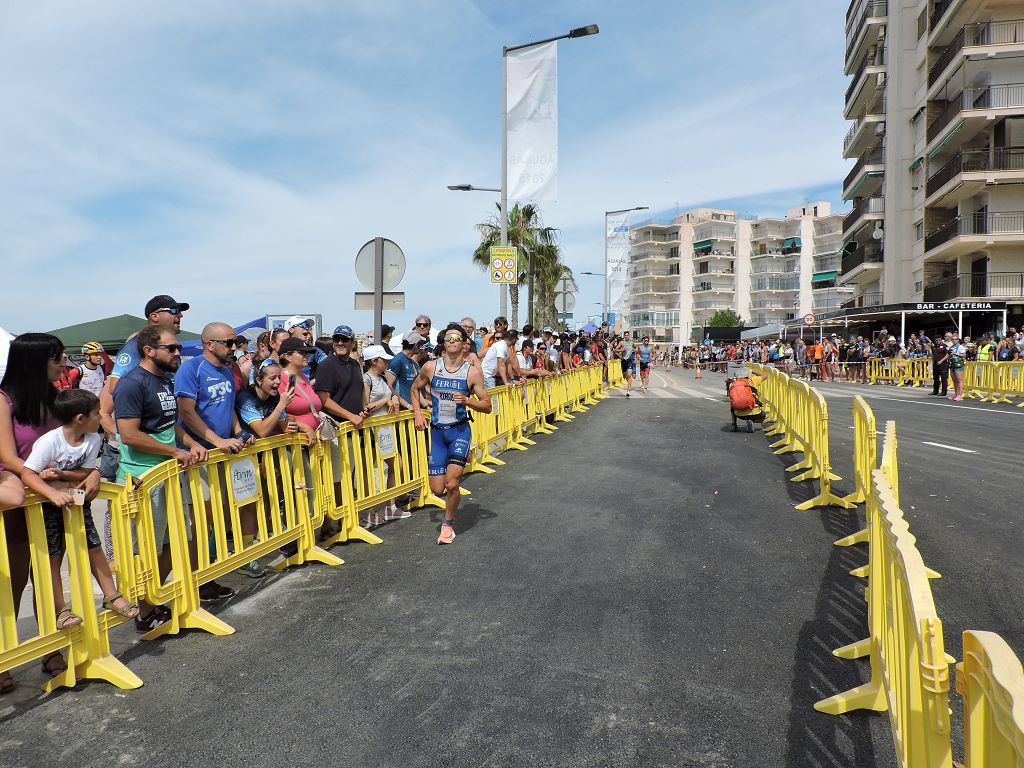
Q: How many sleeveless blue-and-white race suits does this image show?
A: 1